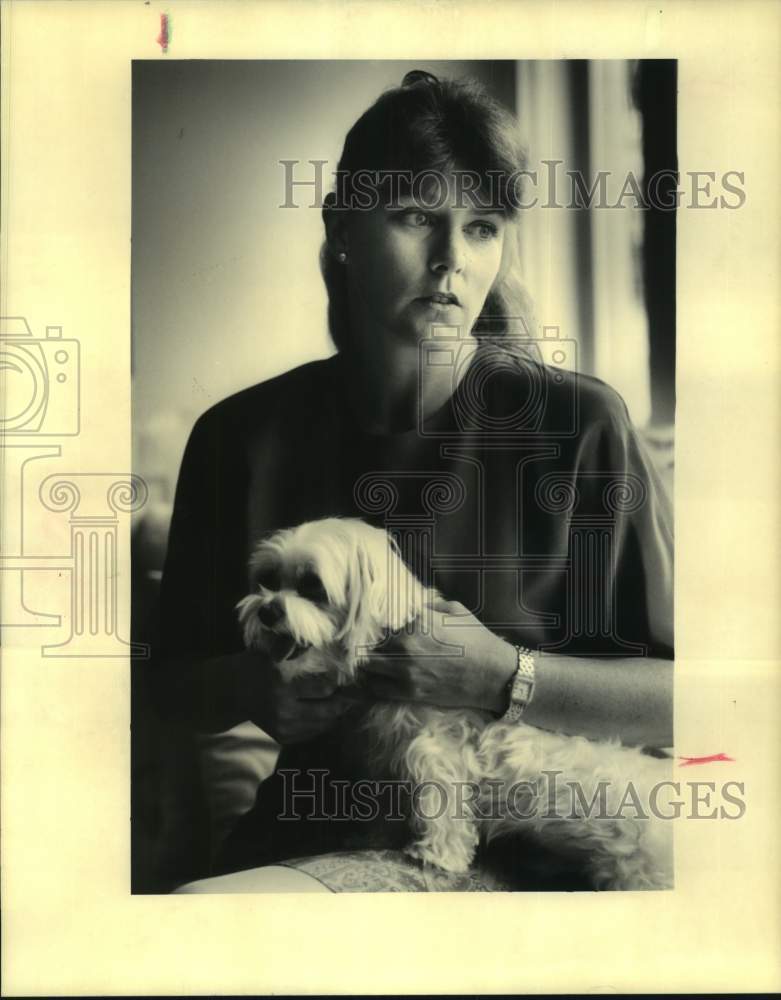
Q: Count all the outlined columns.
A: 3